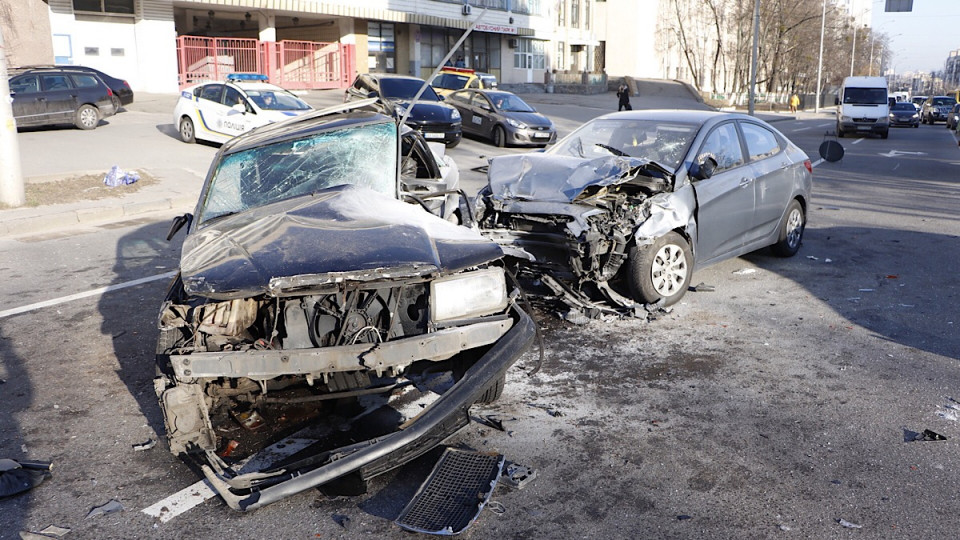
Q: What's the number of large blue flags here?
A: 0